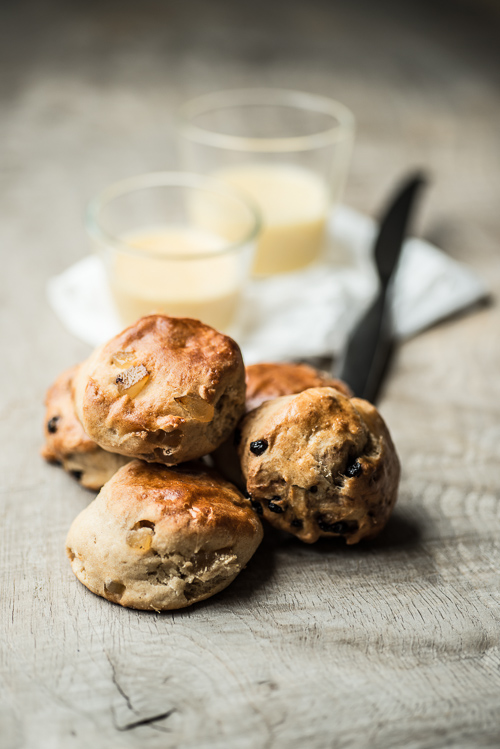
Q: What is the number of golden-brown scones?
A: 5